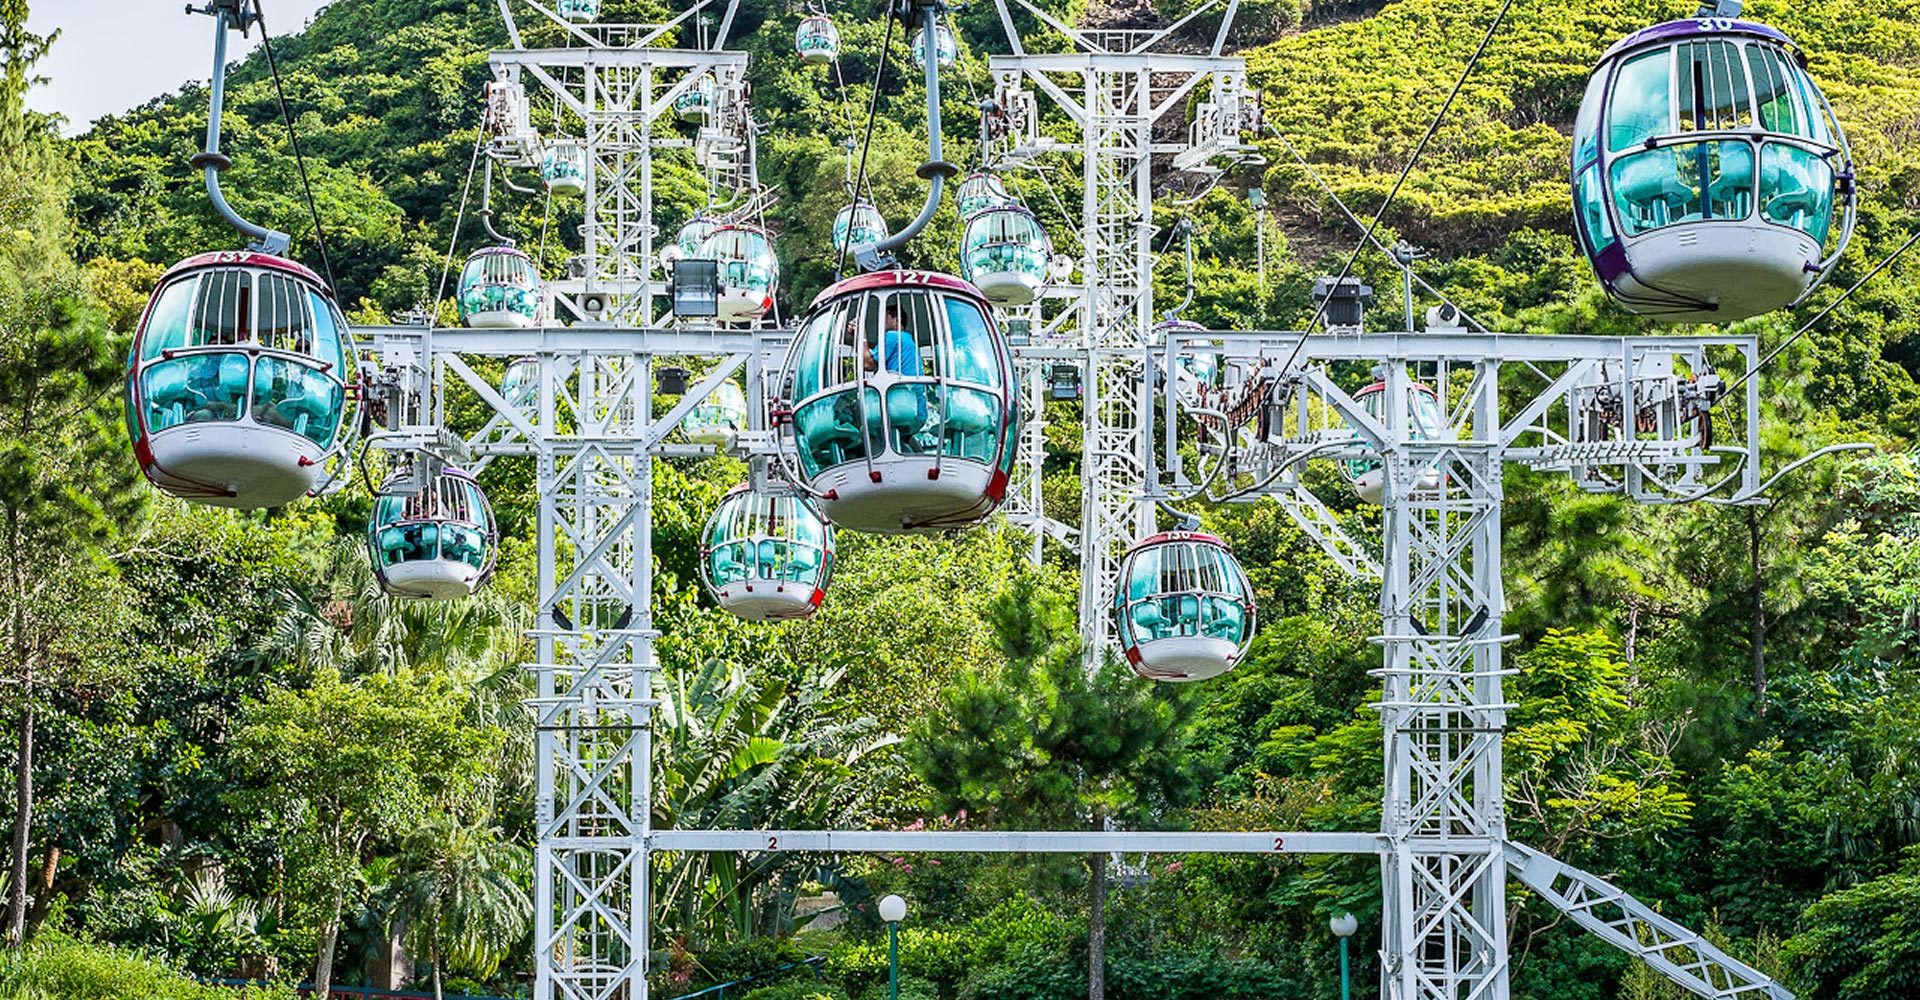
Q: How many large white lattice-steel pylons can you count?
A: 4